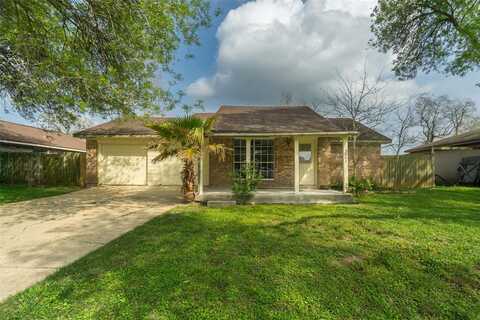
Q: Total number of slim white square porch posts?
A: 4